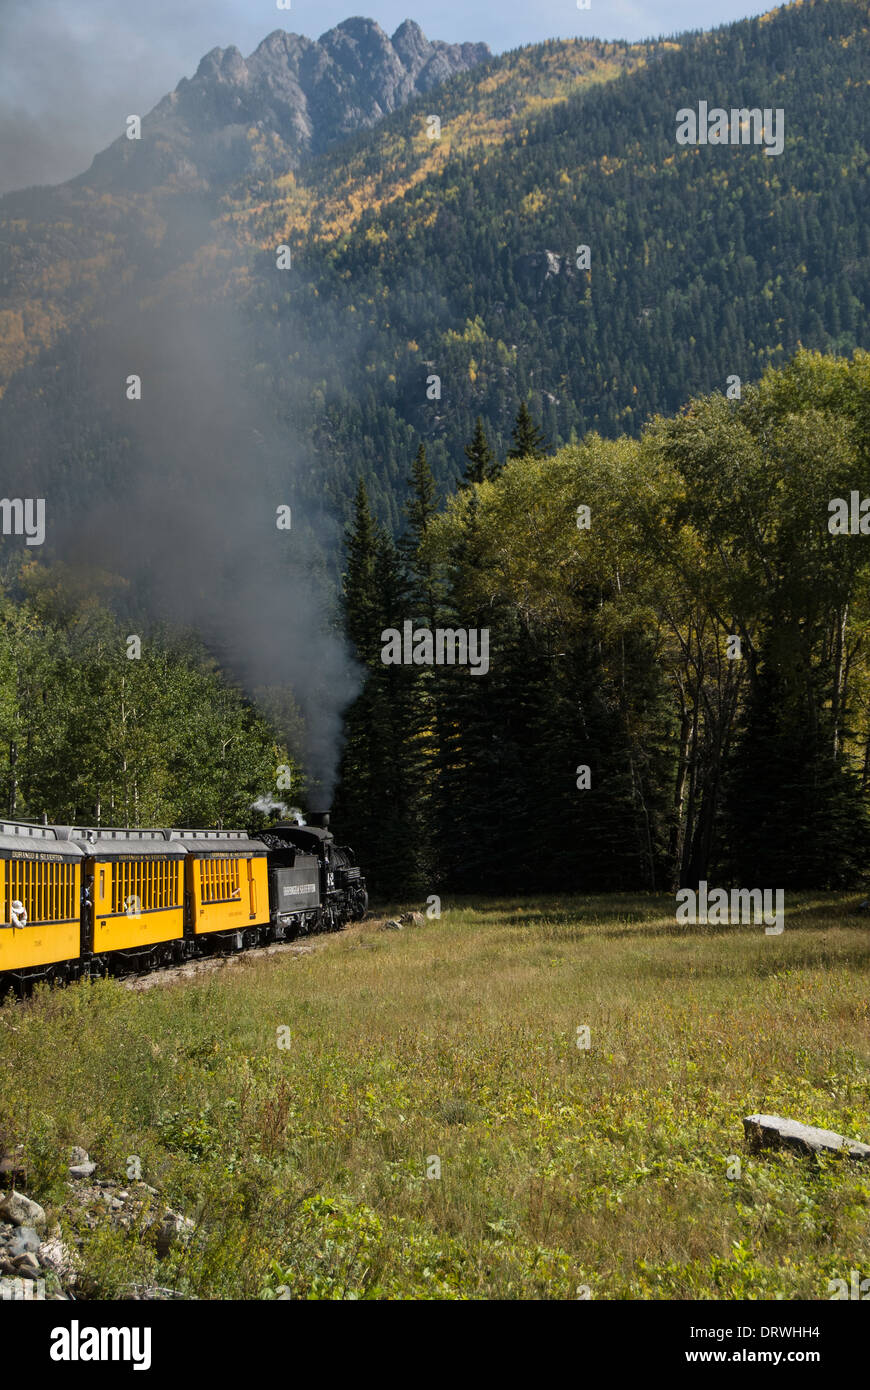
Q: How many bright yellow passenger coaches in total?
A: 3